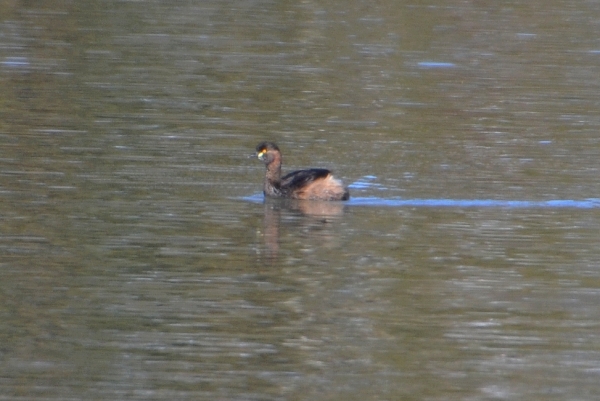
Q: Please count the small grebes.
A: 1